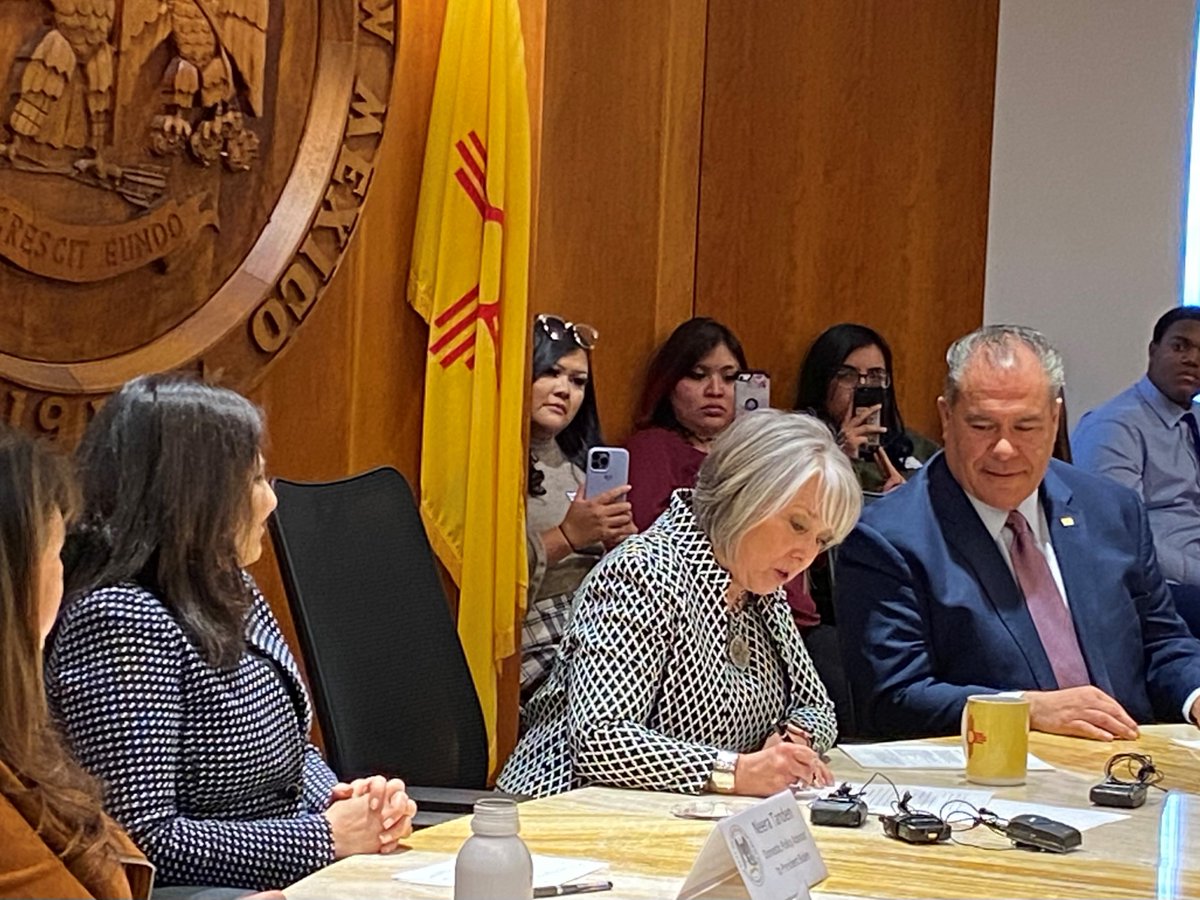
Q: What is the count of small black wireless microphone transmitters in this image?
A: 4